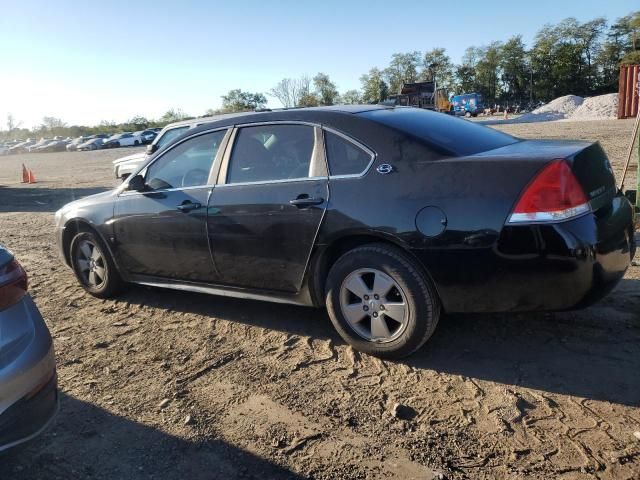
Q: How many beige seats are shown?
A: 0